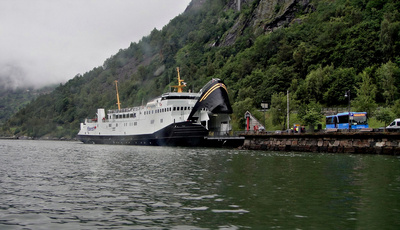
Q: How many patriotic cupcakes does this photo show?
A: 0